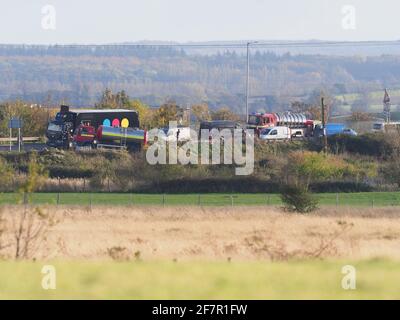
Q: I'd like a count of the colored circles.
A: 3